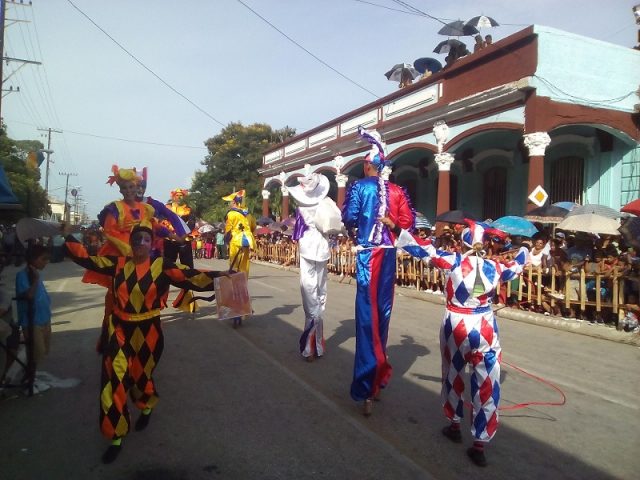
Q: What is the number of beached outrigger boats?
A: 0